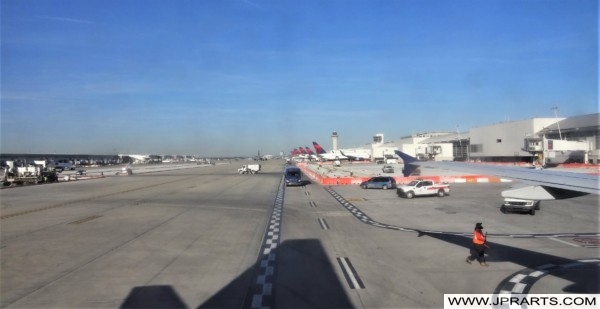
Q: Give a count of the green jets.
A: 0